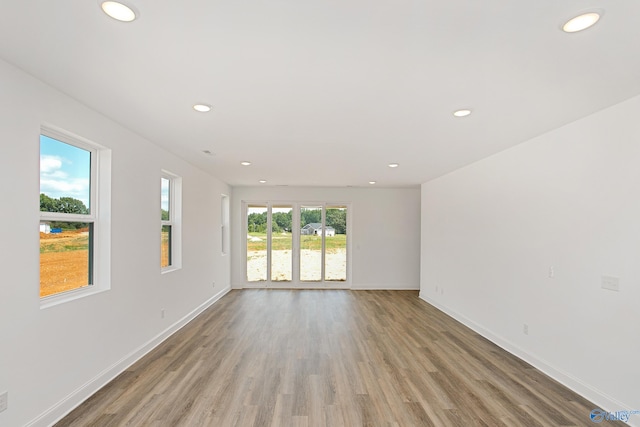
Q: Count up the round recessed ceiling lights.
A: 8